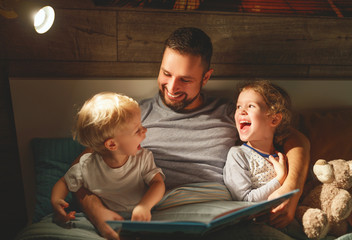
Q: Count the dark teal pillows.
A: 1